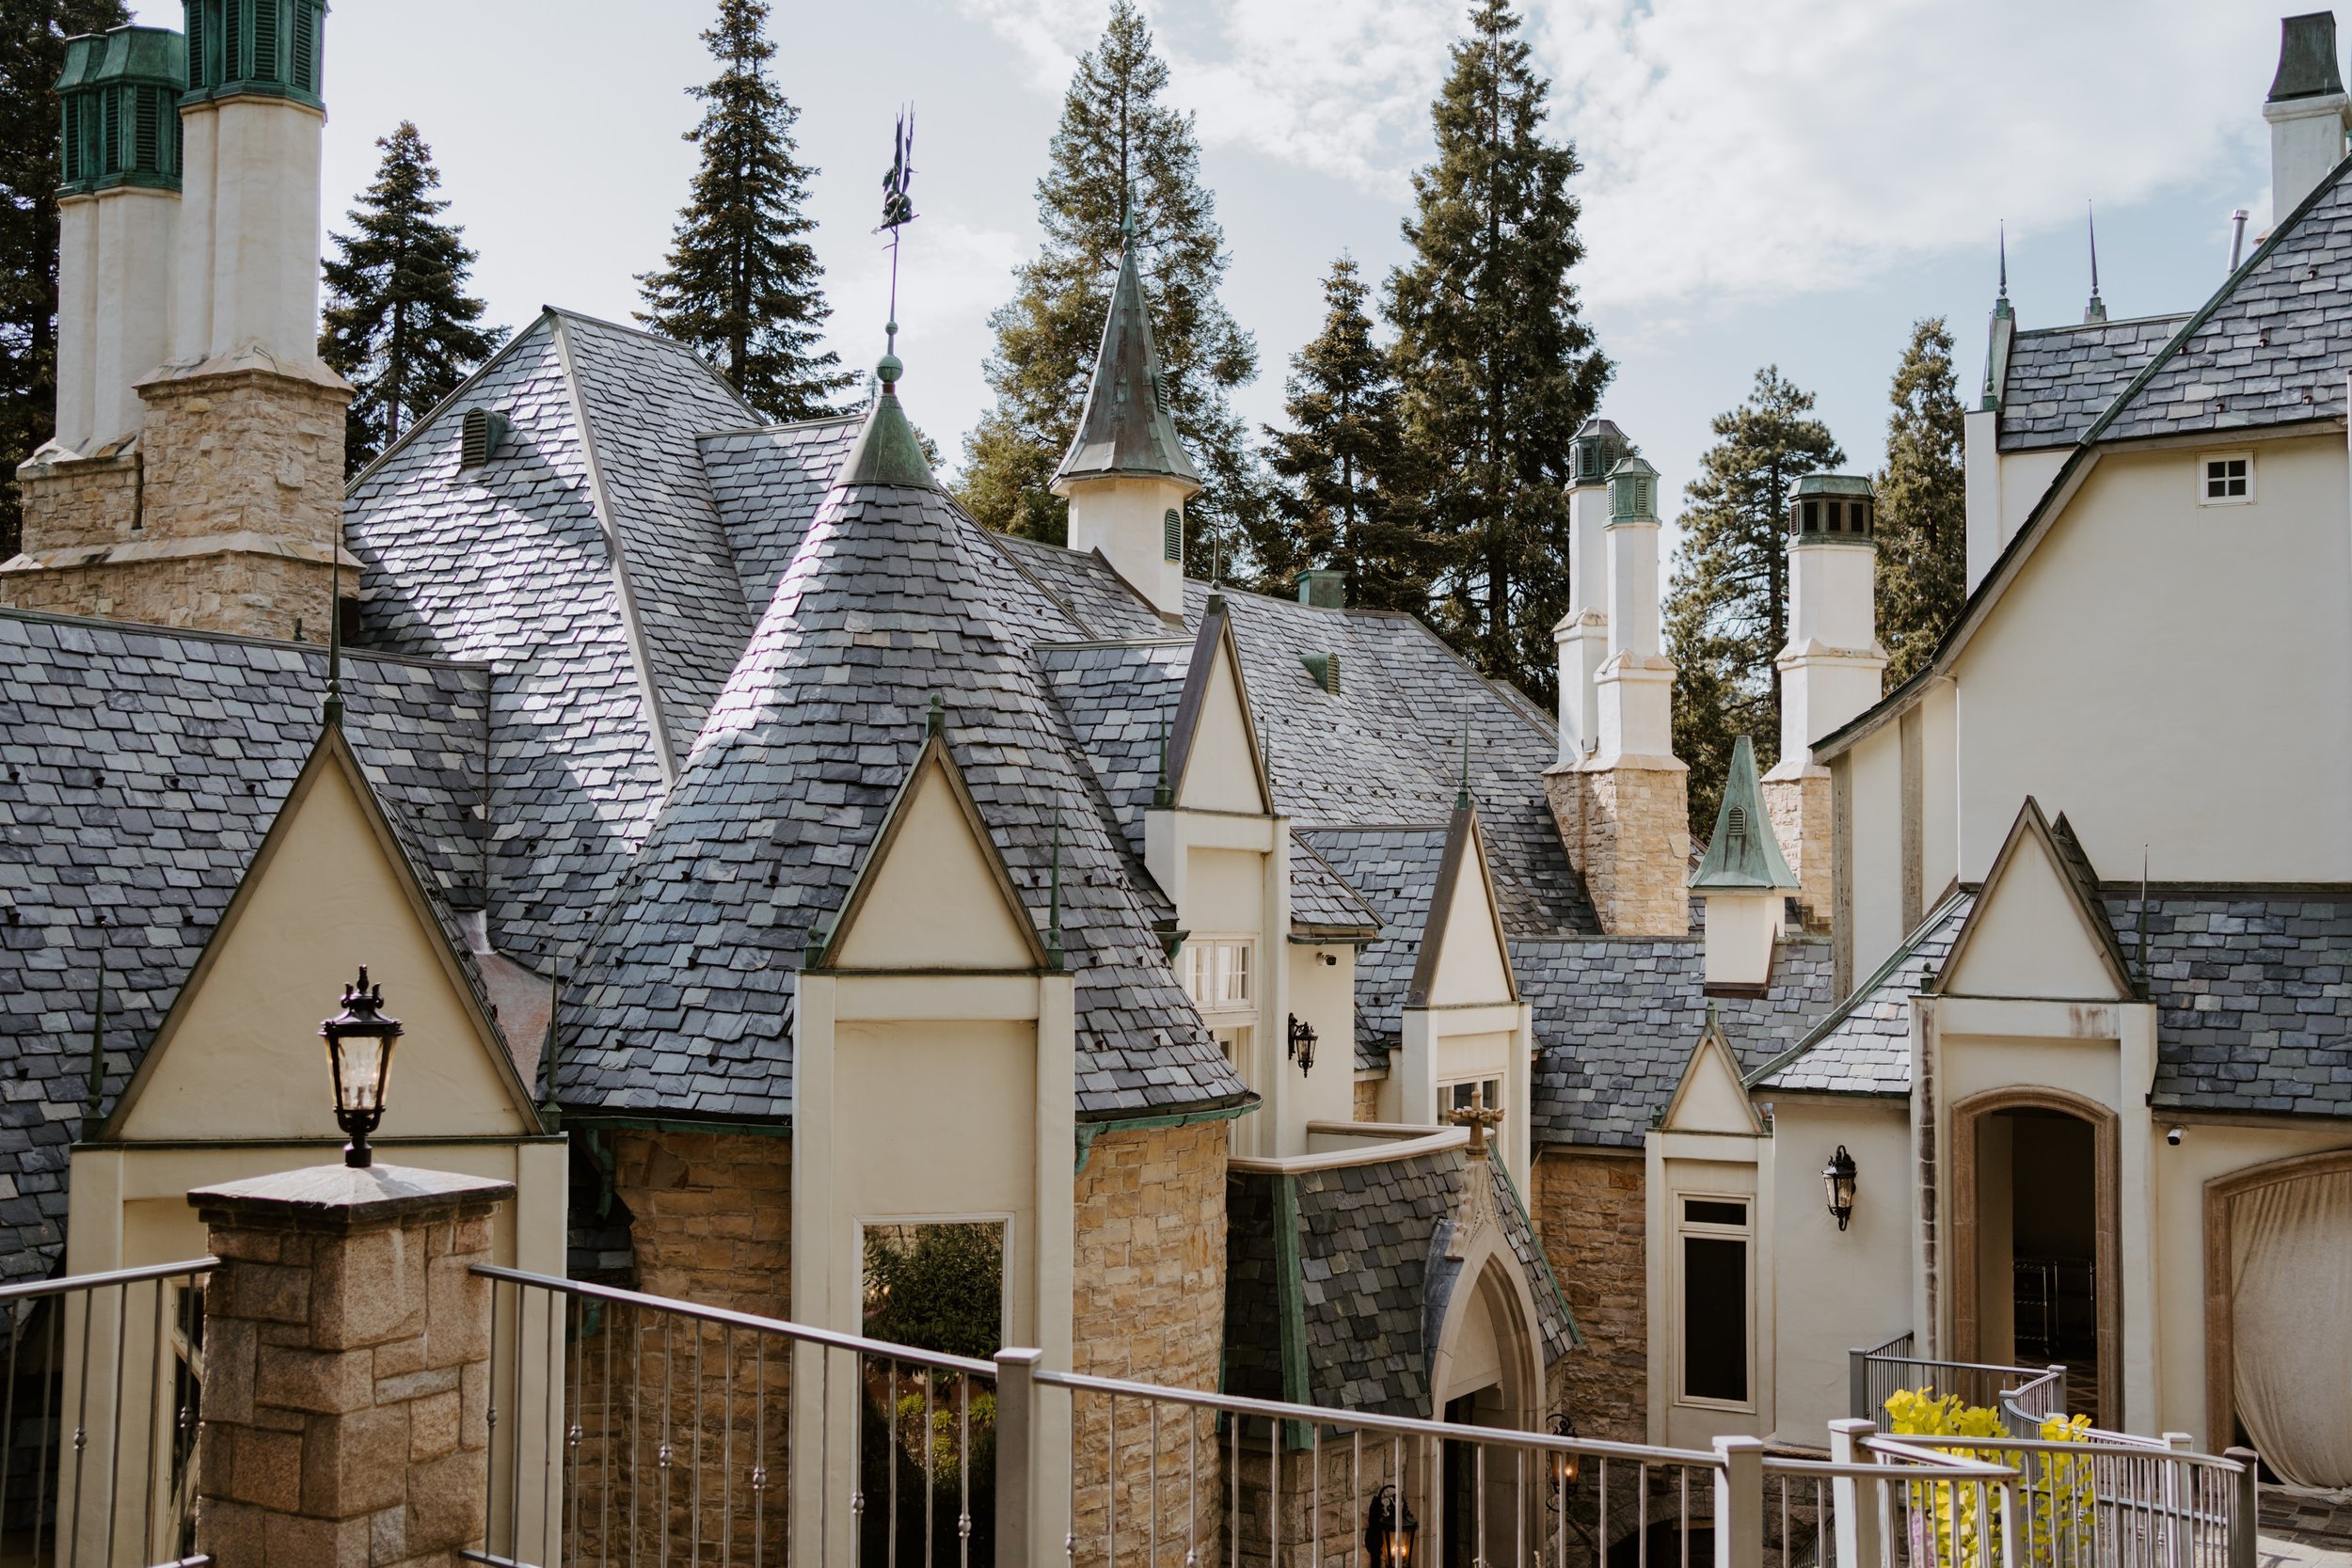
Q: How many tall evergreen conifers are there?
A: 8